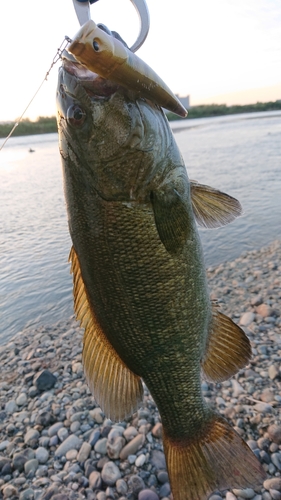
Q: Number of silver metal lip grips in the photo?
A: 1